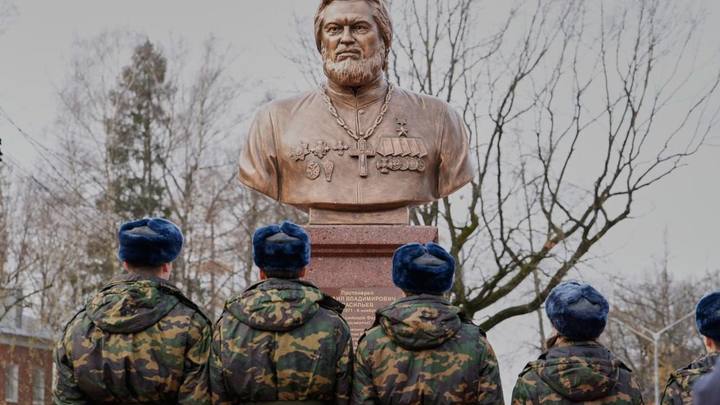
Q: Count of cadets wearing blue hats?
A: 5